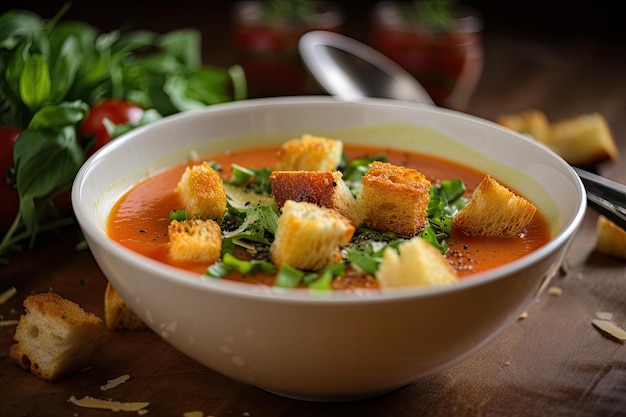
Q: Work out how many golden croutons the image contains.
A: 13